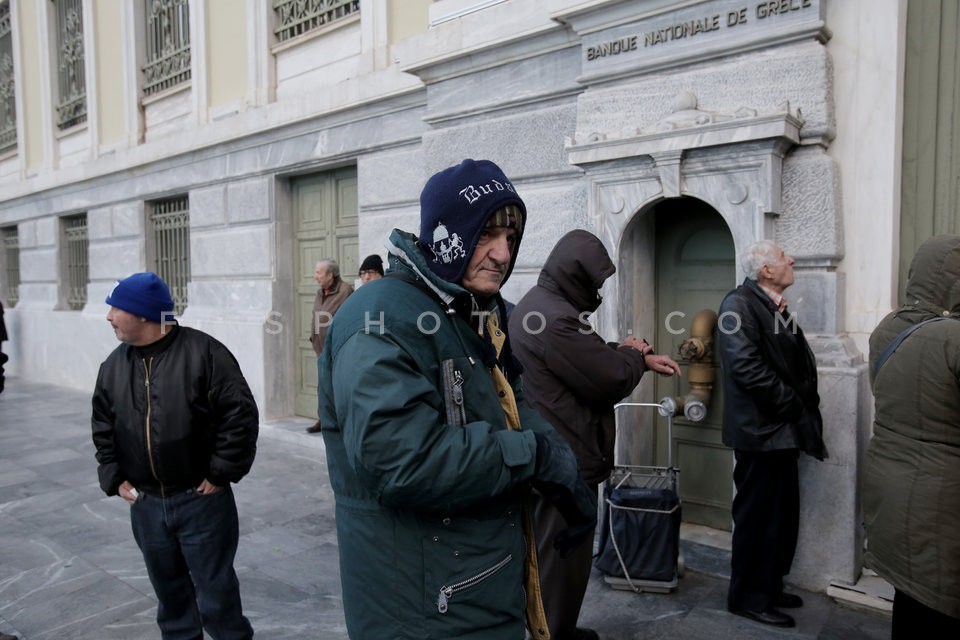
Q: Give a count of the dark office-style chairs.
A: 0